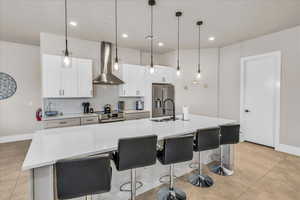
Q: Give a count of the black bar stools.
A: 5